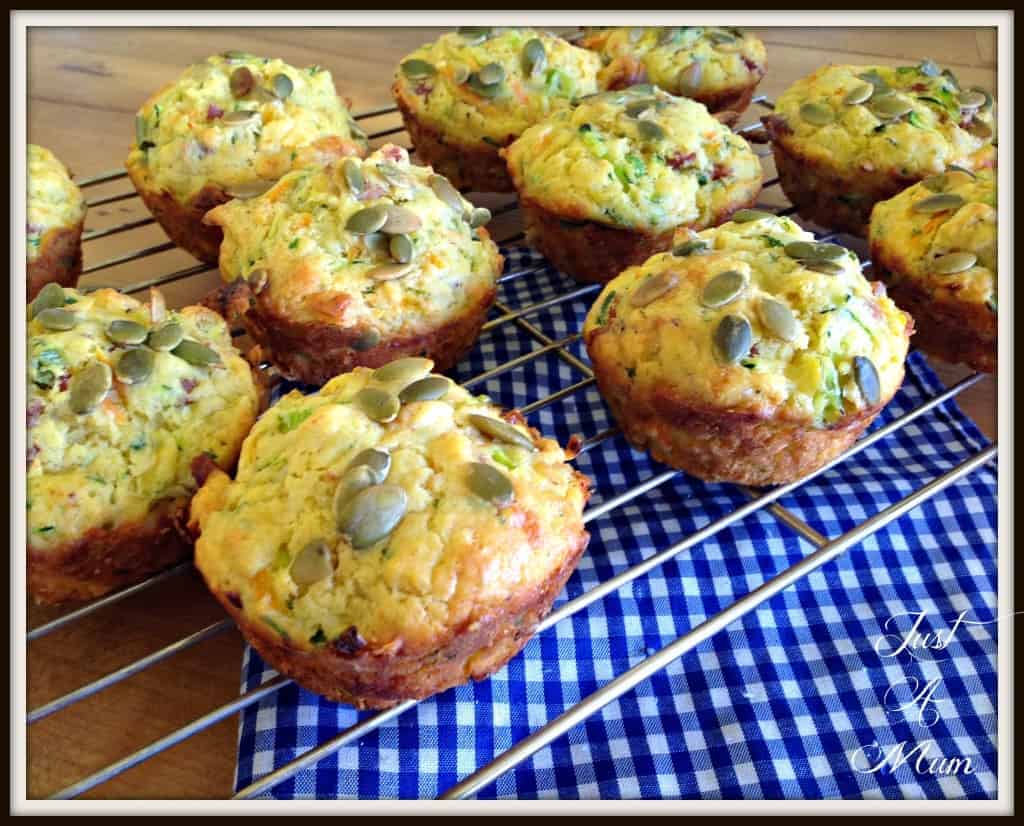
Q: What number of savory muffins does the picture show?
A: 11